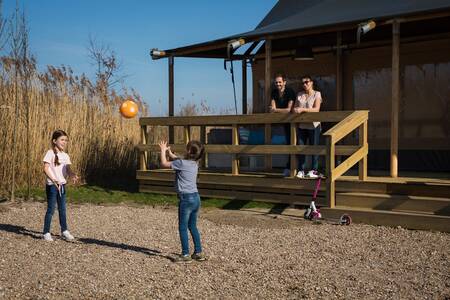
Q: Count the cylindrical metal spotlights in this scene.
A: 3